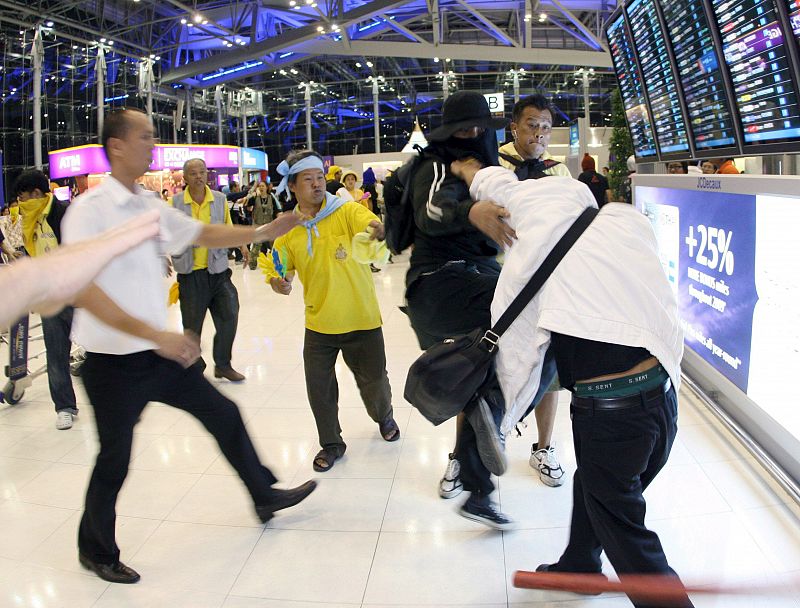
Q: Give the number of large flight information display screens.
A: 5